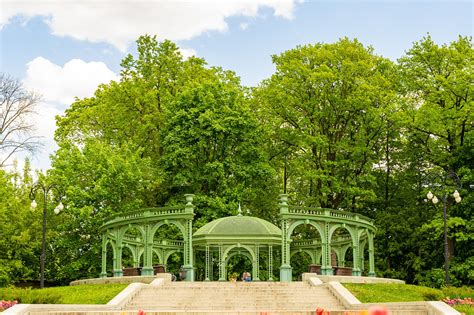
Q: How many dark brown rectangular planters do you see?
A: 4